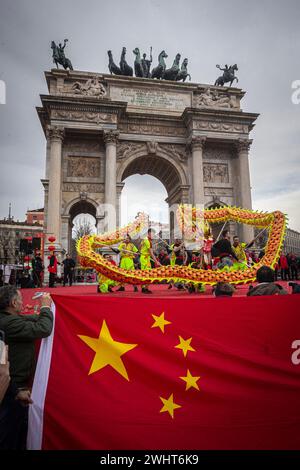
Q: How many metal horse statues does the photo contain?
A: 8